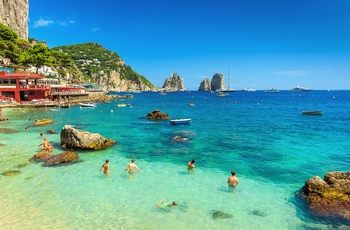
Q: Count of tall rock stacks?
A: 3